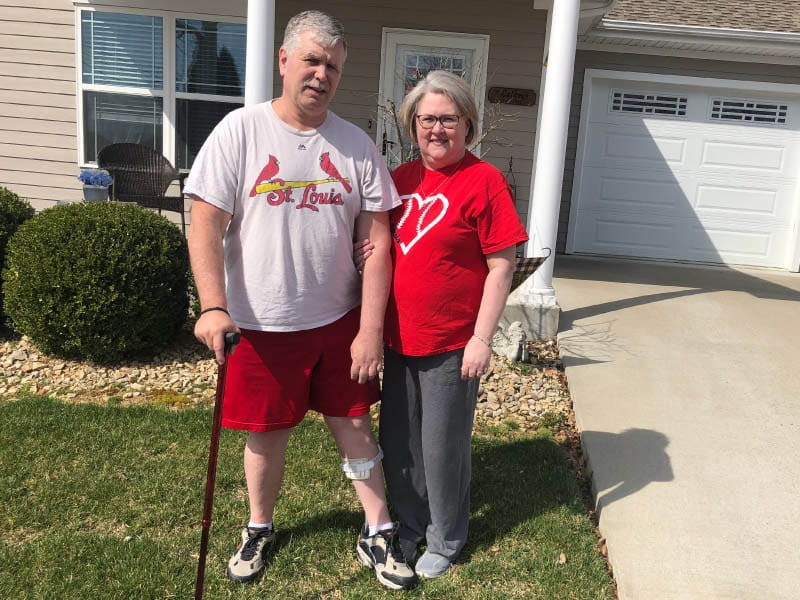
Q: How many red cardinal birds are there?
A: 2